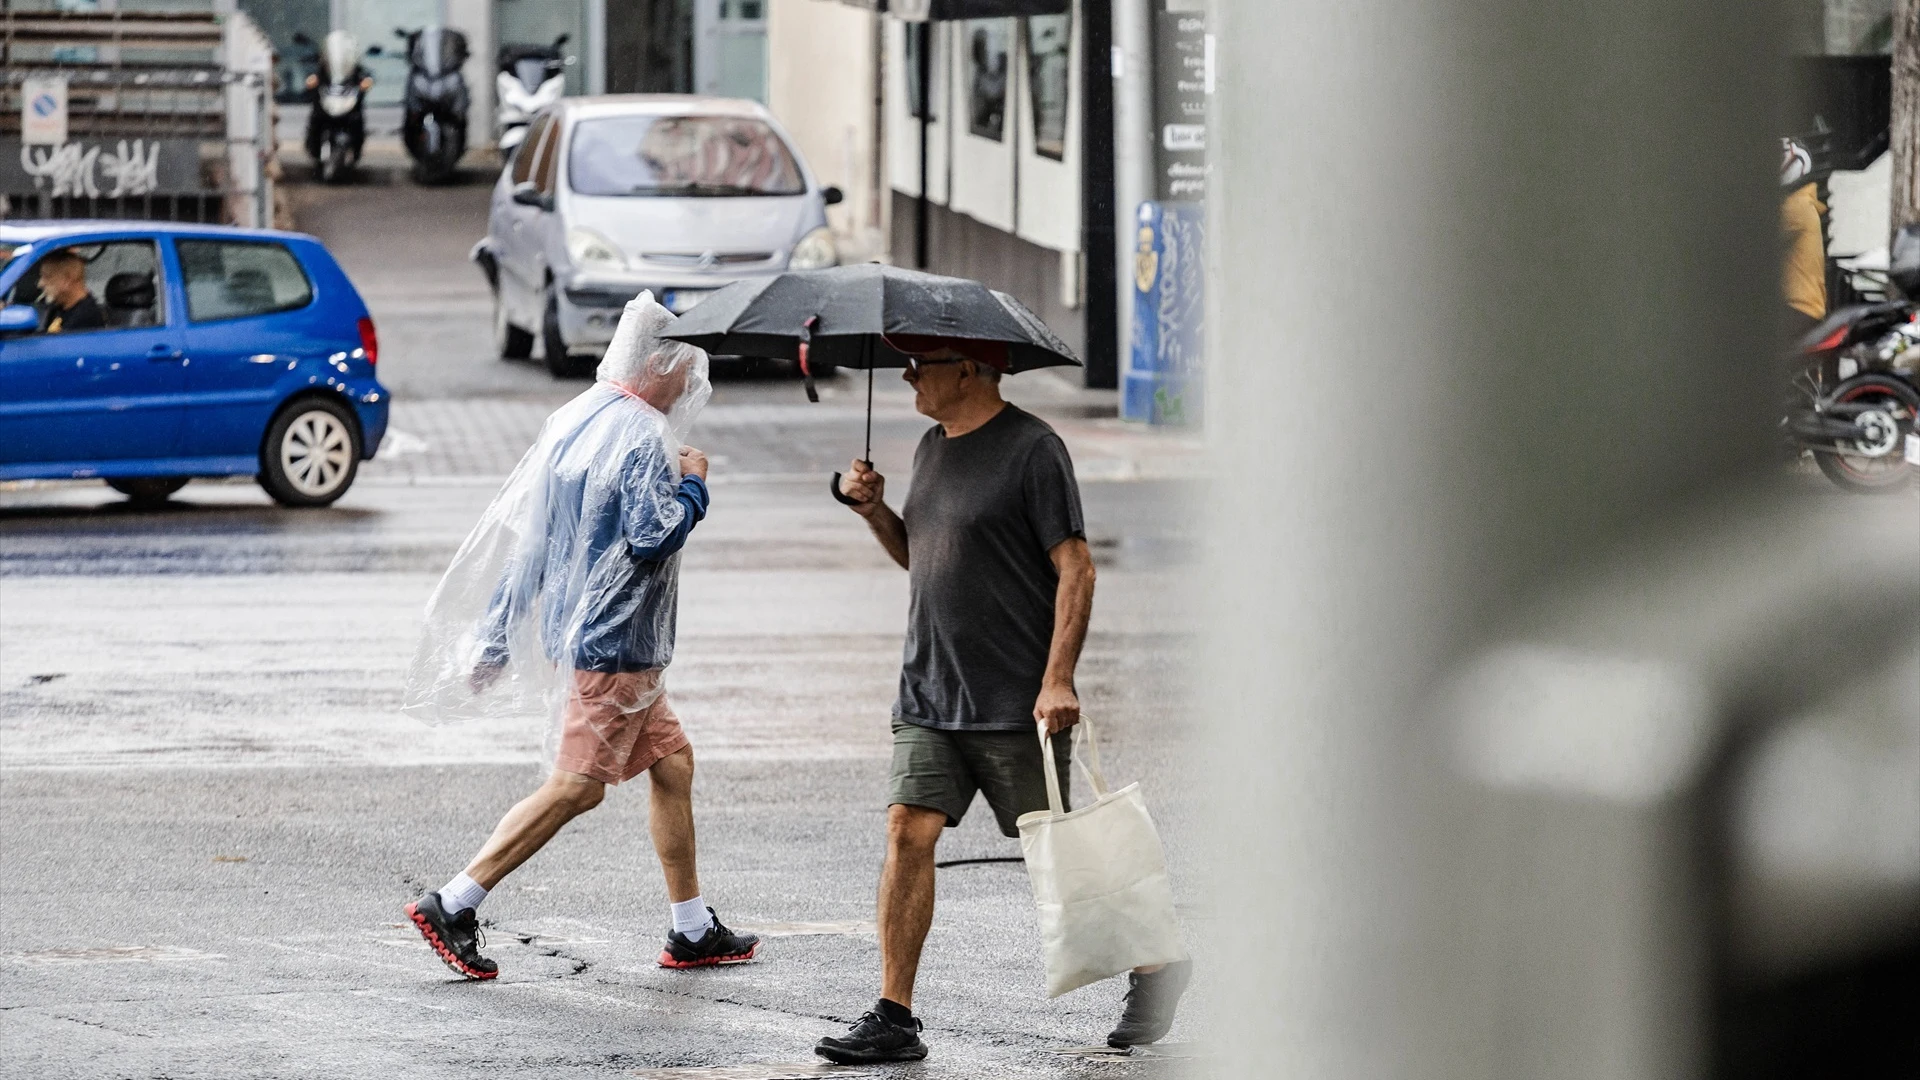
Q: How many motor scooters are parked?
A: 3